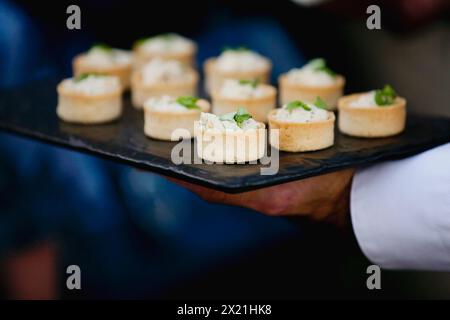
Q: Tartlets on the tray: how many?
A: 11